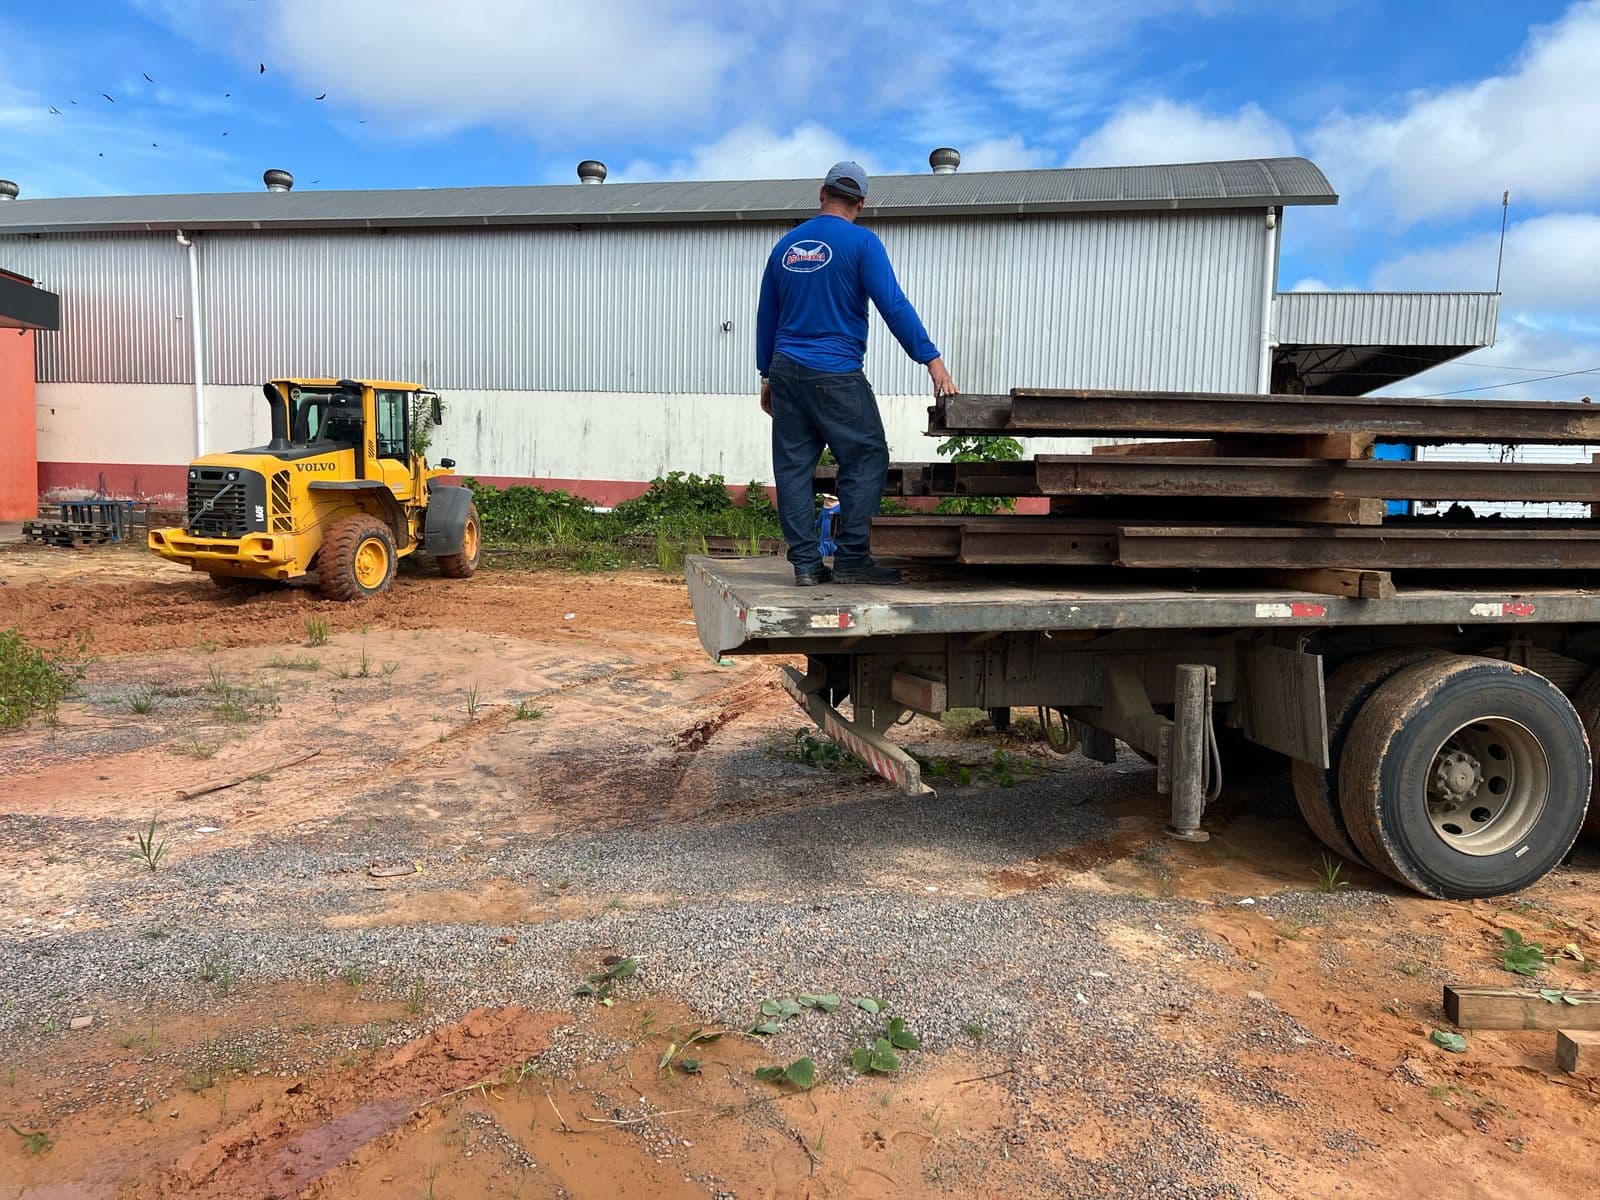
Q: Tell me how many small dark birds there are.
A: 13